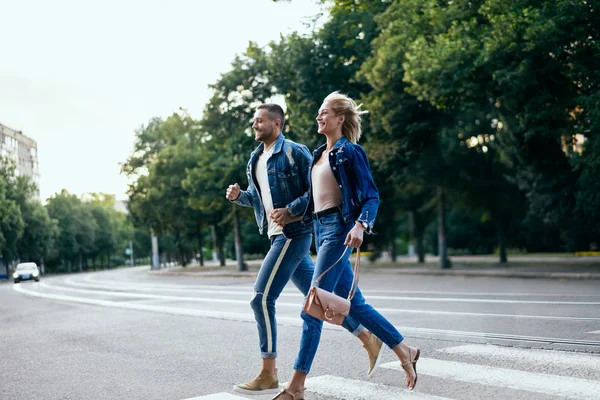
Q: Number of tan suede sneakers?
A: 2